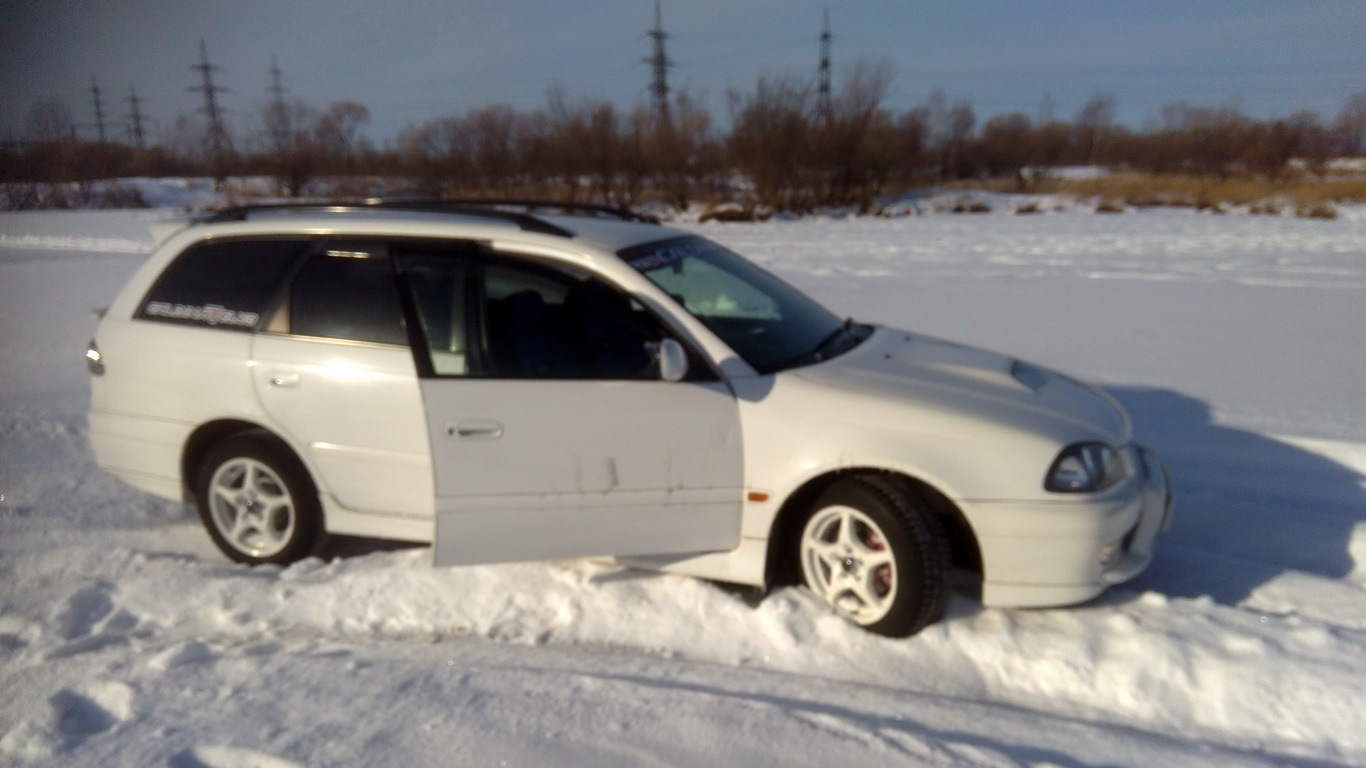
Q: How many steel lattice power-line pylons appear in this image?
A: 6